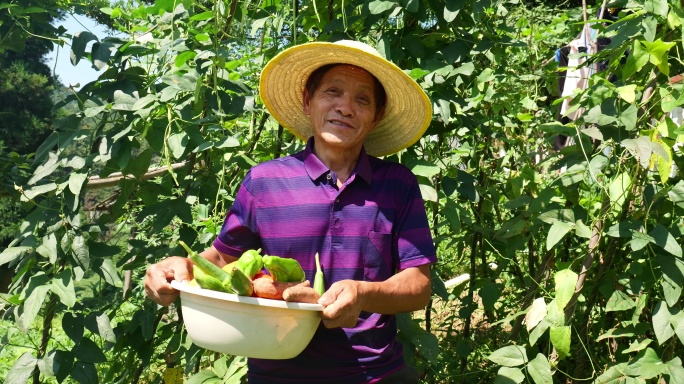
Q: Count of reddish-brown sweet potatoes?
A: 2